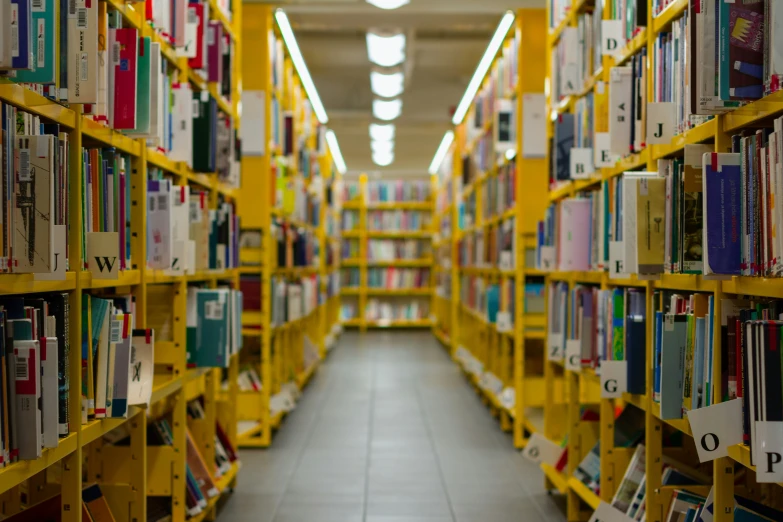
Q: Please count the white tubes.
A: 4